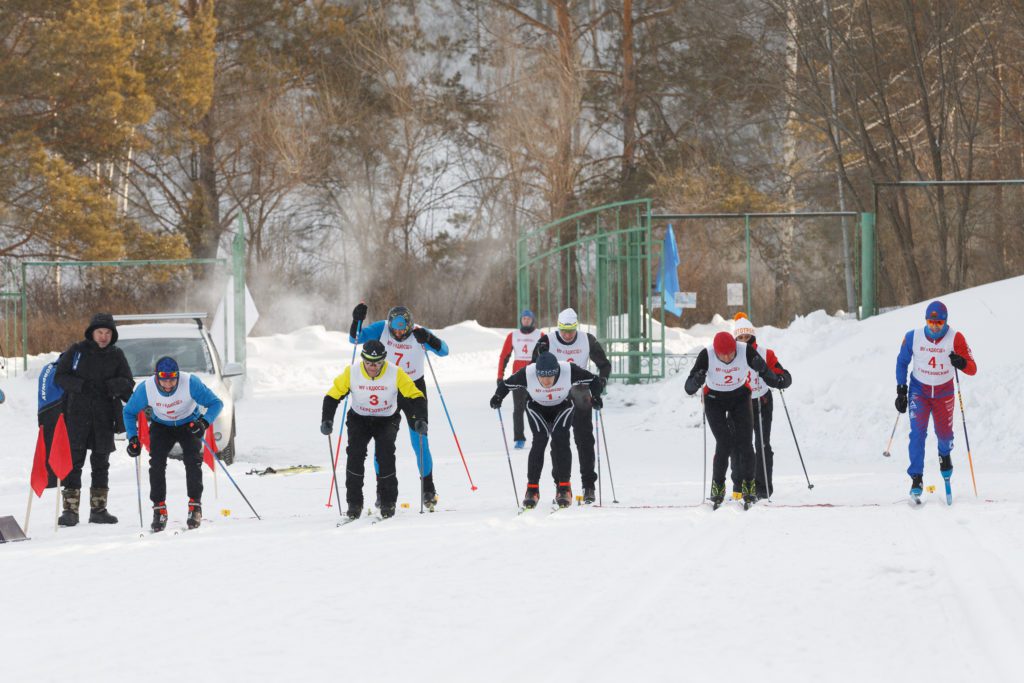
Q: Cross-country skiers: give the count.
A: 9